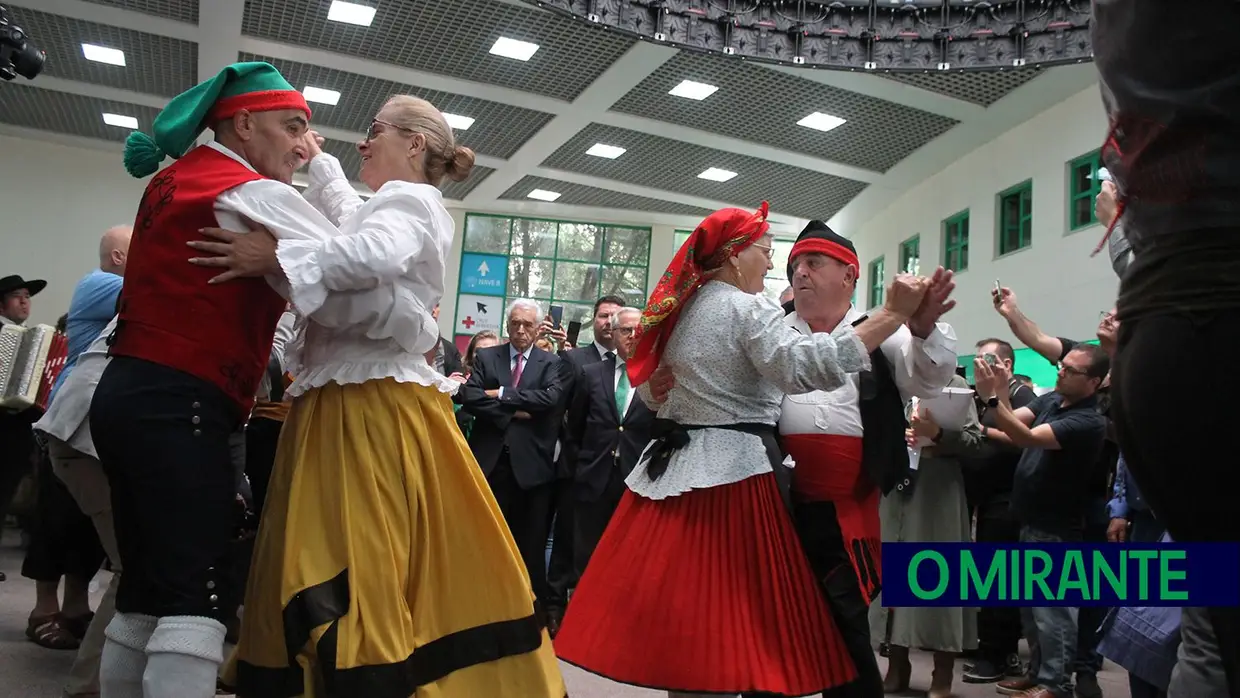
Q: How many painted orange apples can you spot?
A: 0